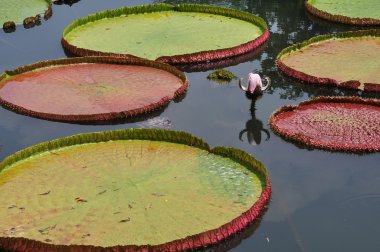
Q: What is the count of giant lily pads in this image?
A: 7